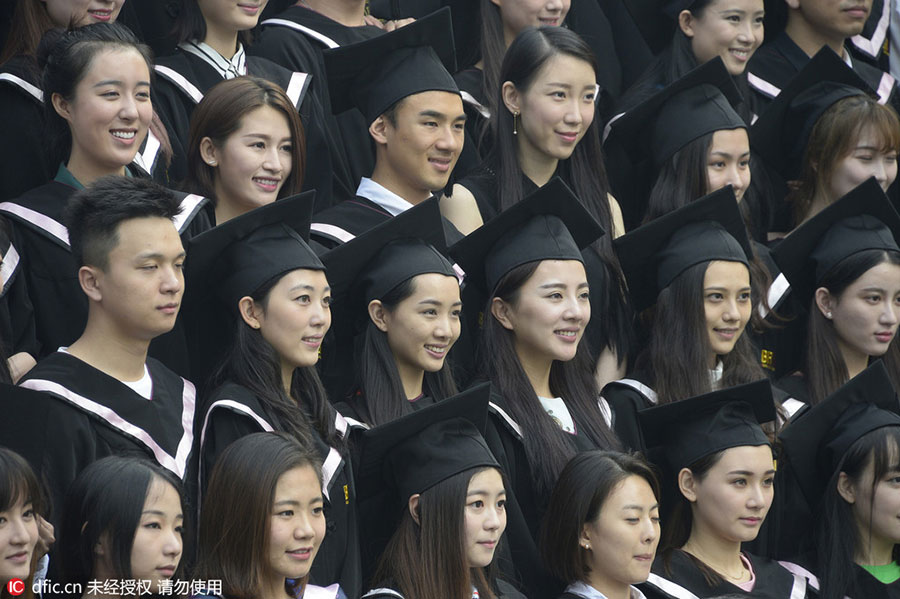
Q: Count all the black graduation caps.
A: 11